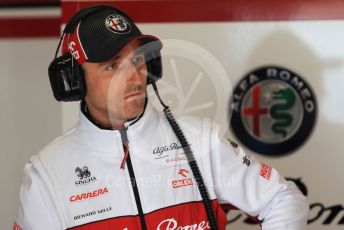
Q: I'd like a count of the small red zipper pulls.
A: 1